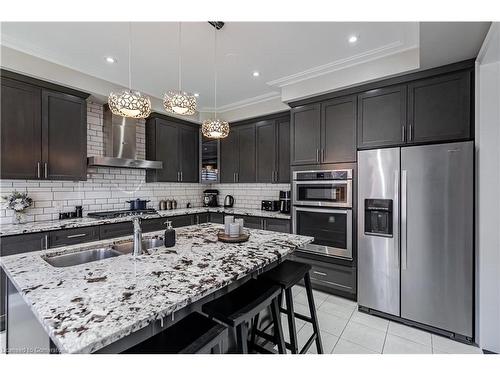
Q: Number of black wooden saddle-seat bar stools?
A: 3